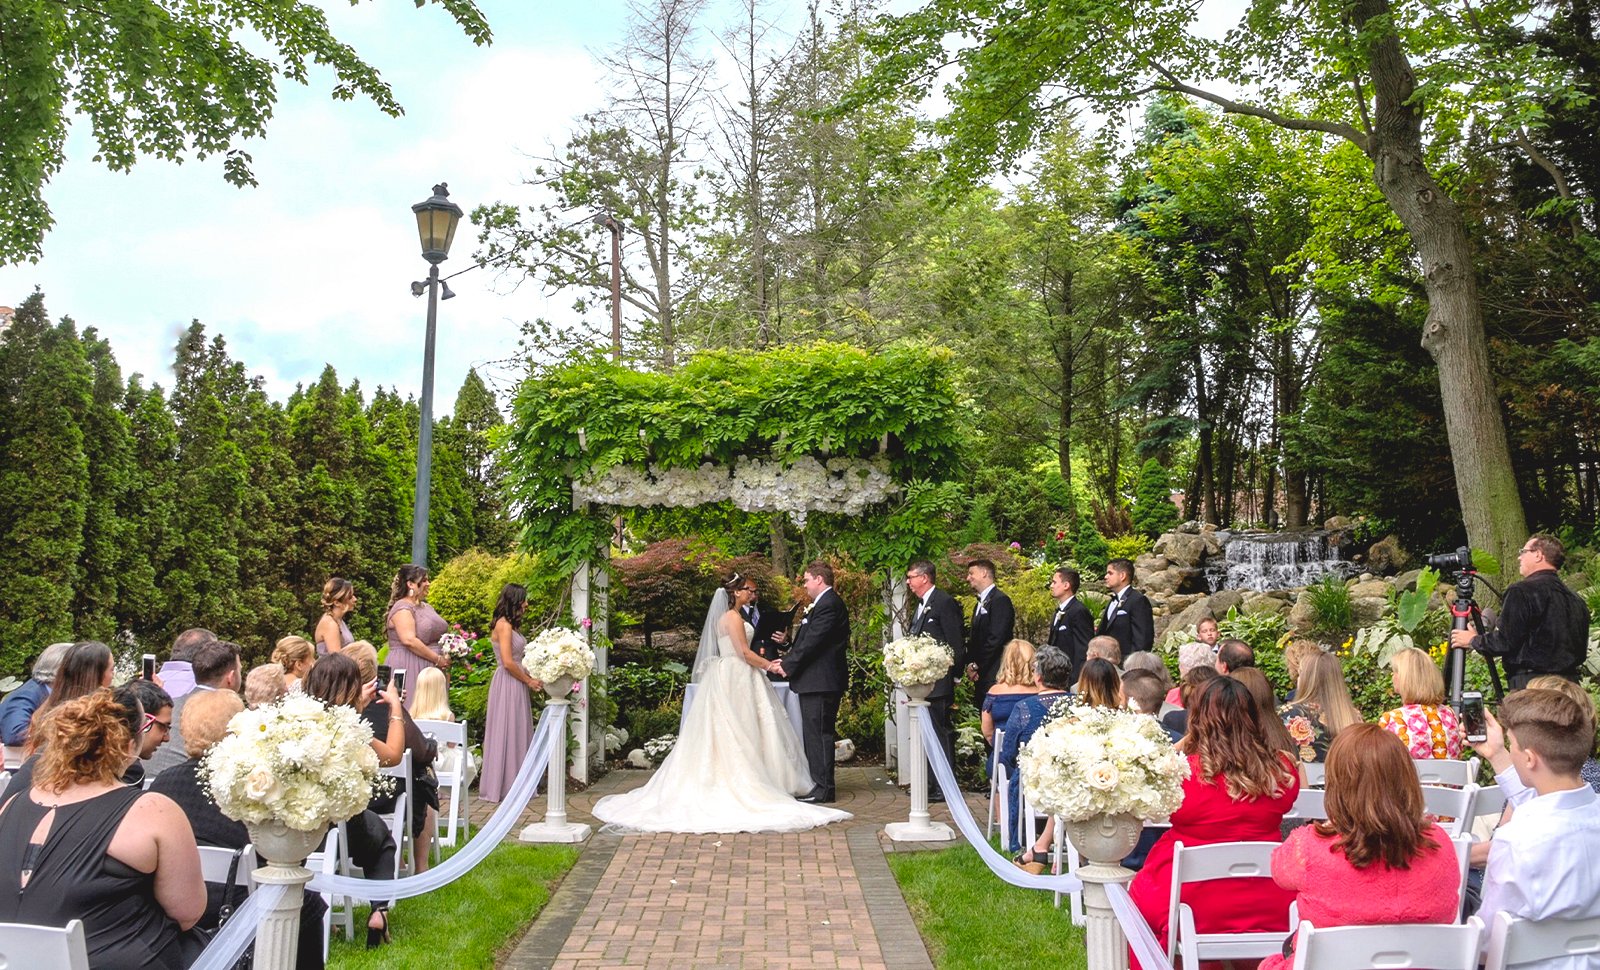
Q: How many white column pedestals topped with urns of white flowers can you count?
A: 4